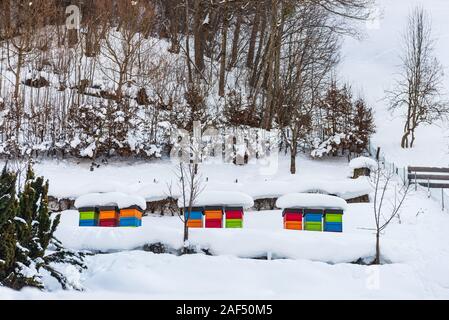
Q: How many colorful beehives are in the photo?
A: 9